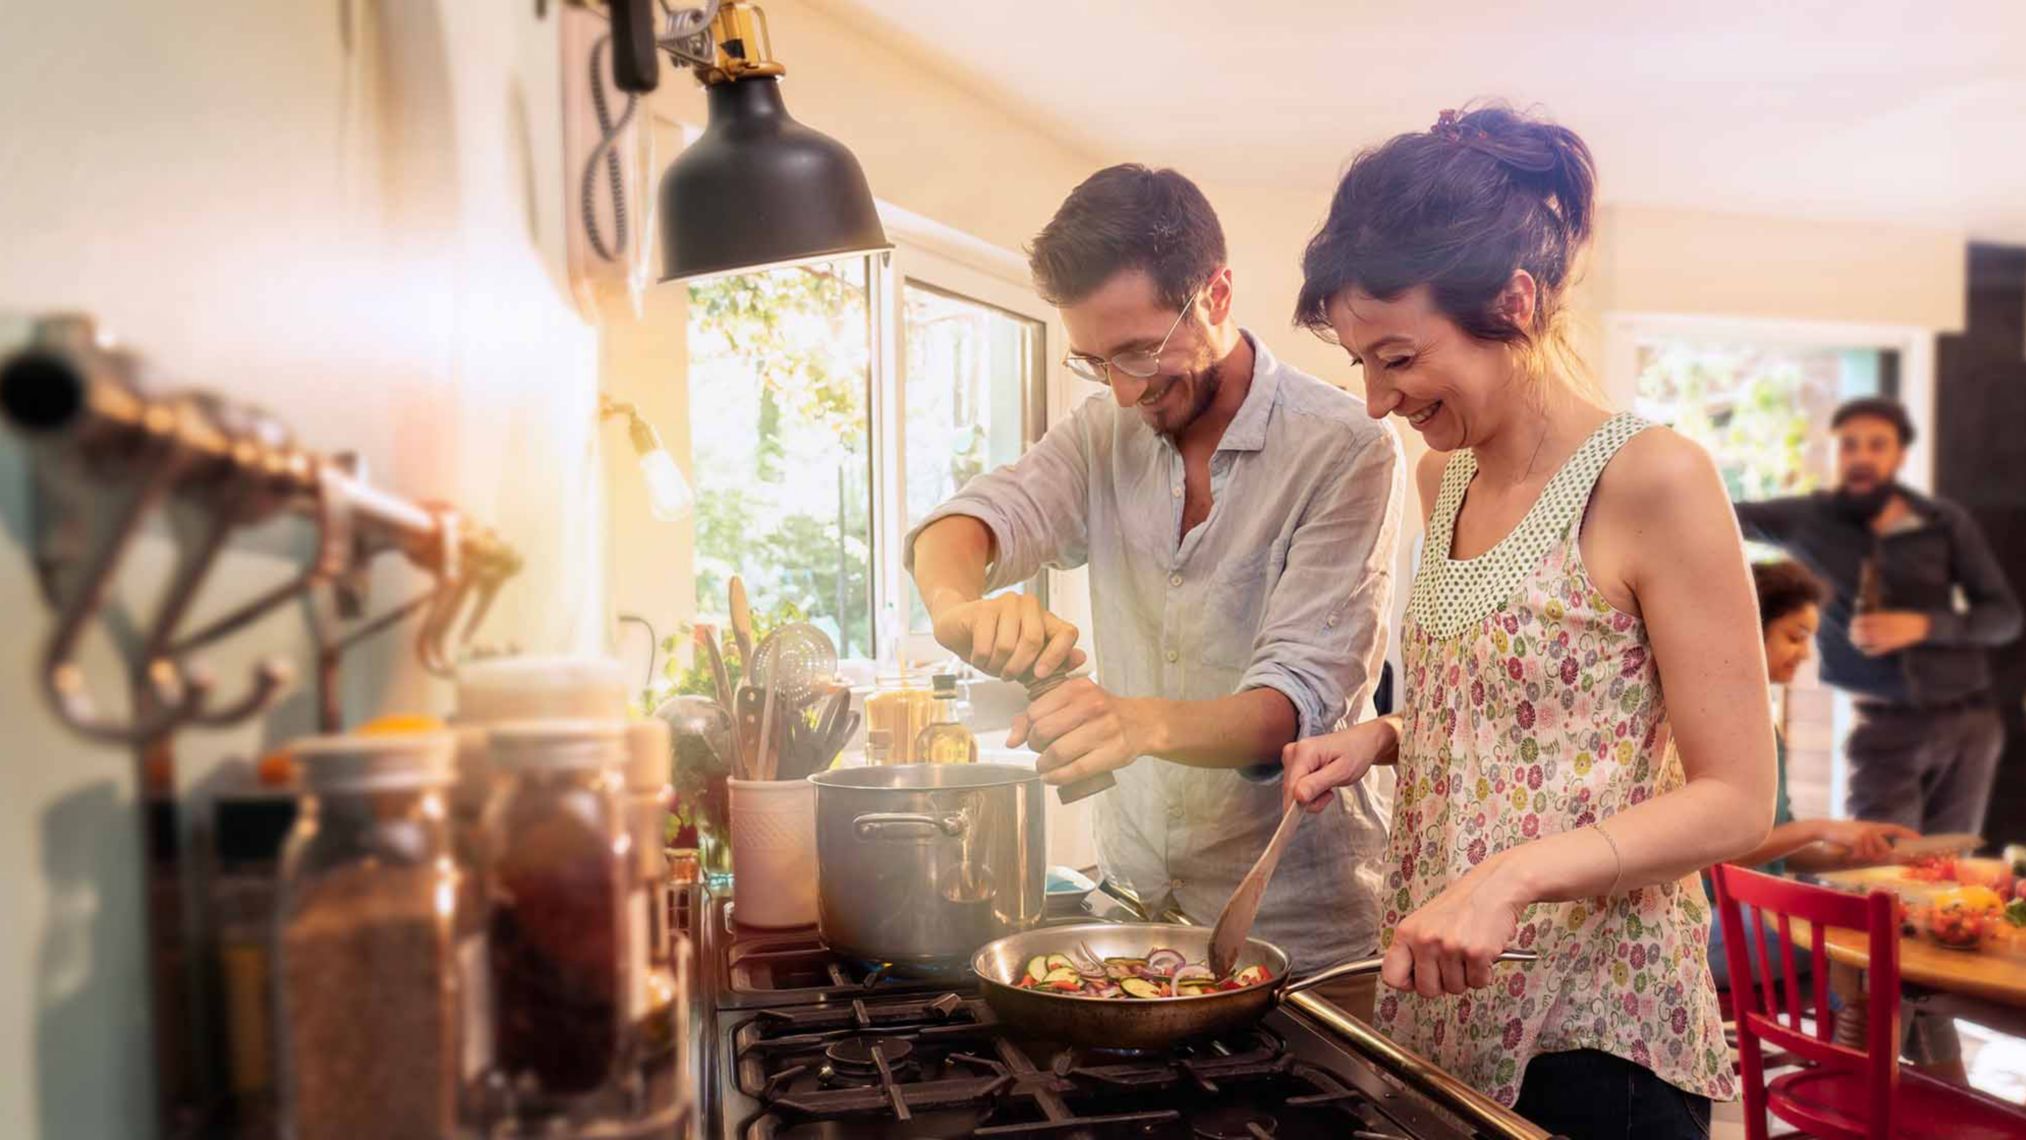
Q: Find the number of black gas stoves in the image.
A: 1